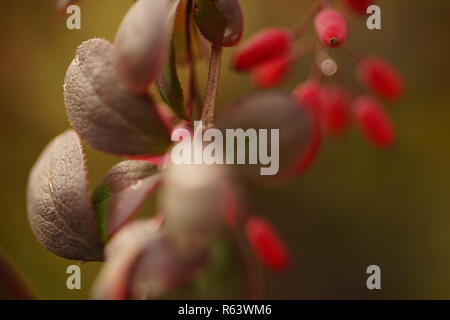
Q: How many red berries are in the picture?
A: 9